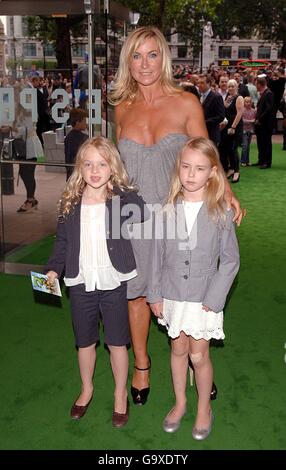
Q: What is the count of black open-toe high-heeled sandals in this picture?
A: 2